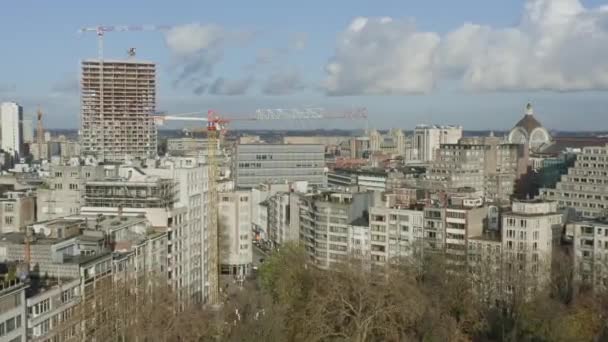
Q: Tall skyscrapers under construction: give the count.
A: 1